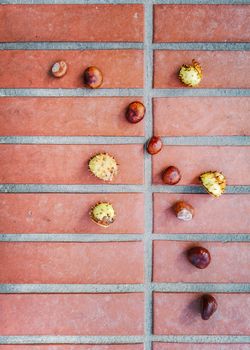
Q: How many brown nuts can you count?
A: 8